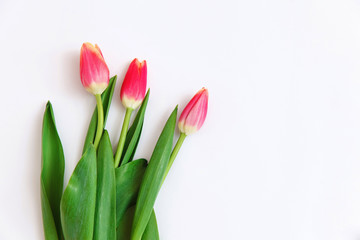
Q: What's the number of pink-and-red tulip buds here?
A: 3